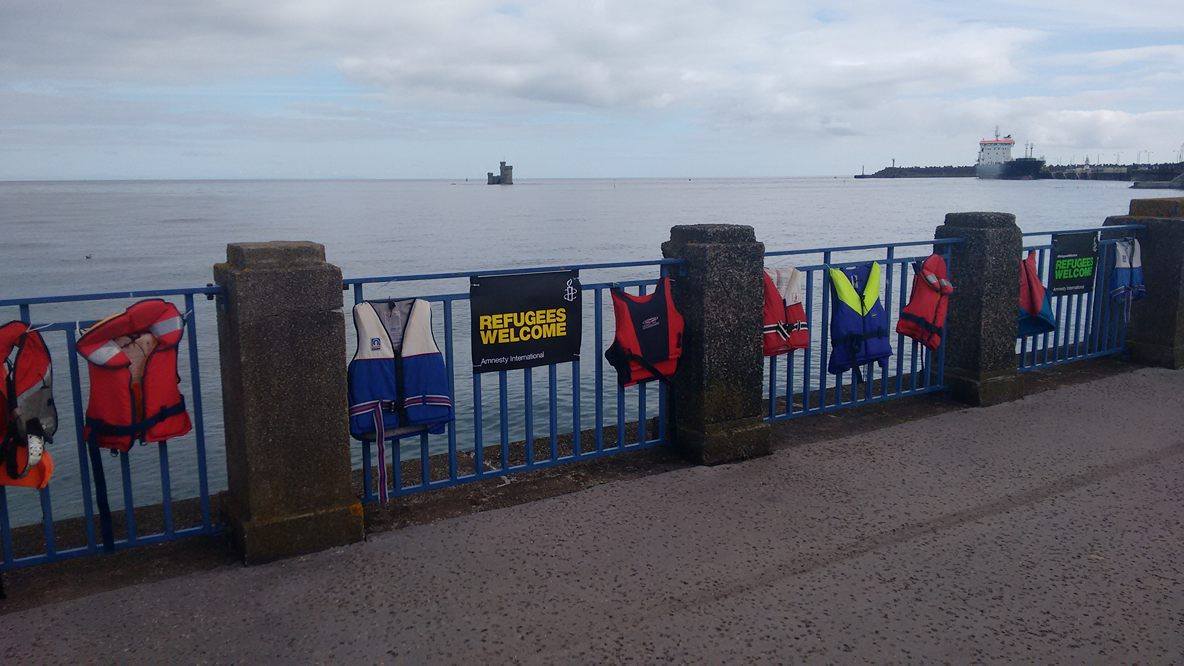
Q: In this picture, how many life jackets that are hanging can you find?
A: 9